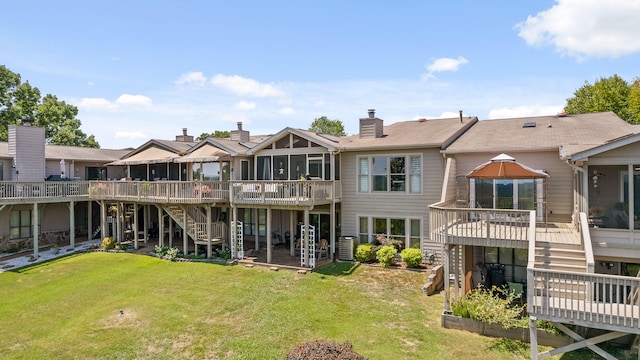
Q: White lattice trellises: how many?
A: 2